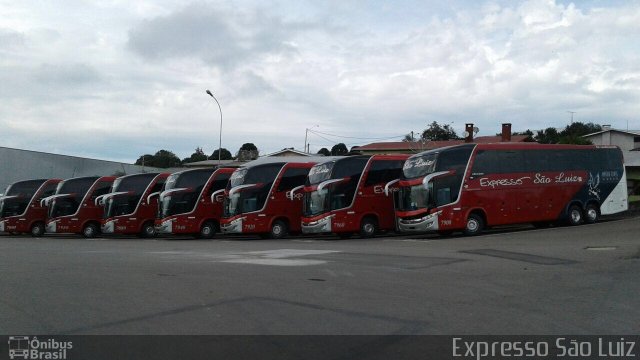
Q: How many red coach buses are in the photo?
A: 7